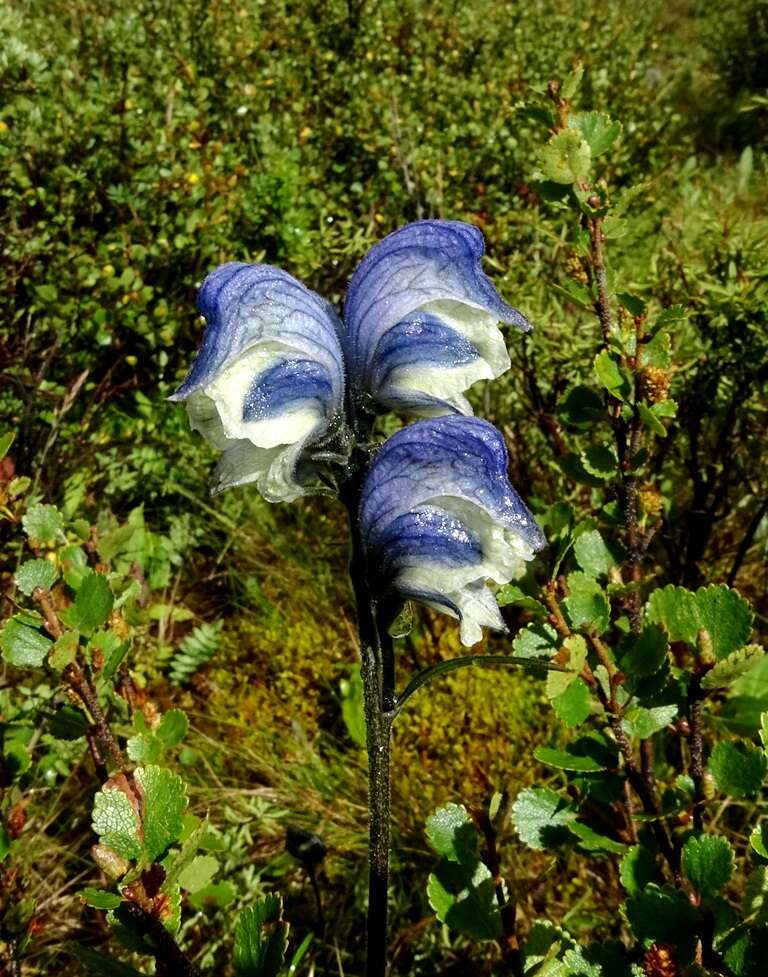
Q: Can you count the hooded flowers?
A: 3